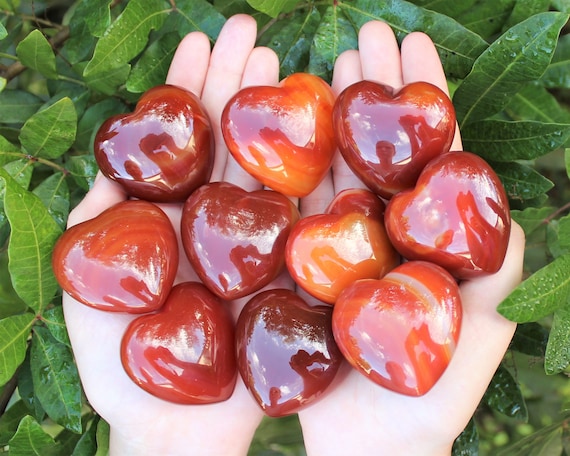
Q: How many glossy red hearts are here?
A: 10